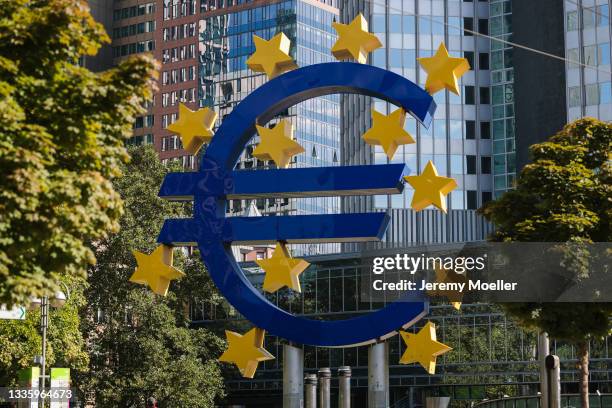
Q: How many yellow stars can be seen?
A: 12